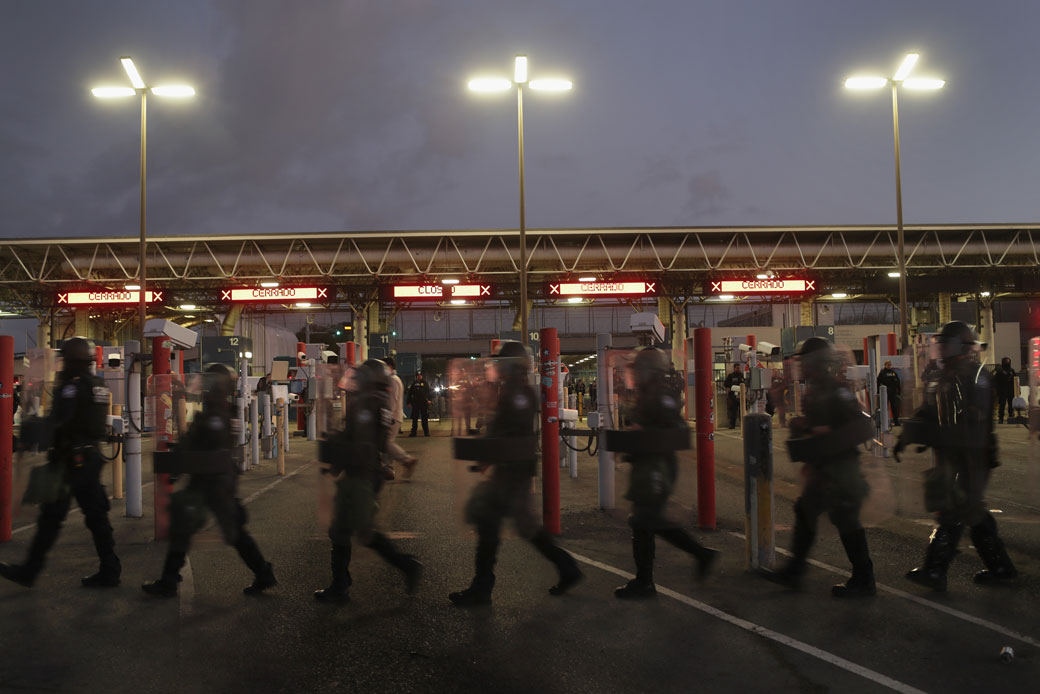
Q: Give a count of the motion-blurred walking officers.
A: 7